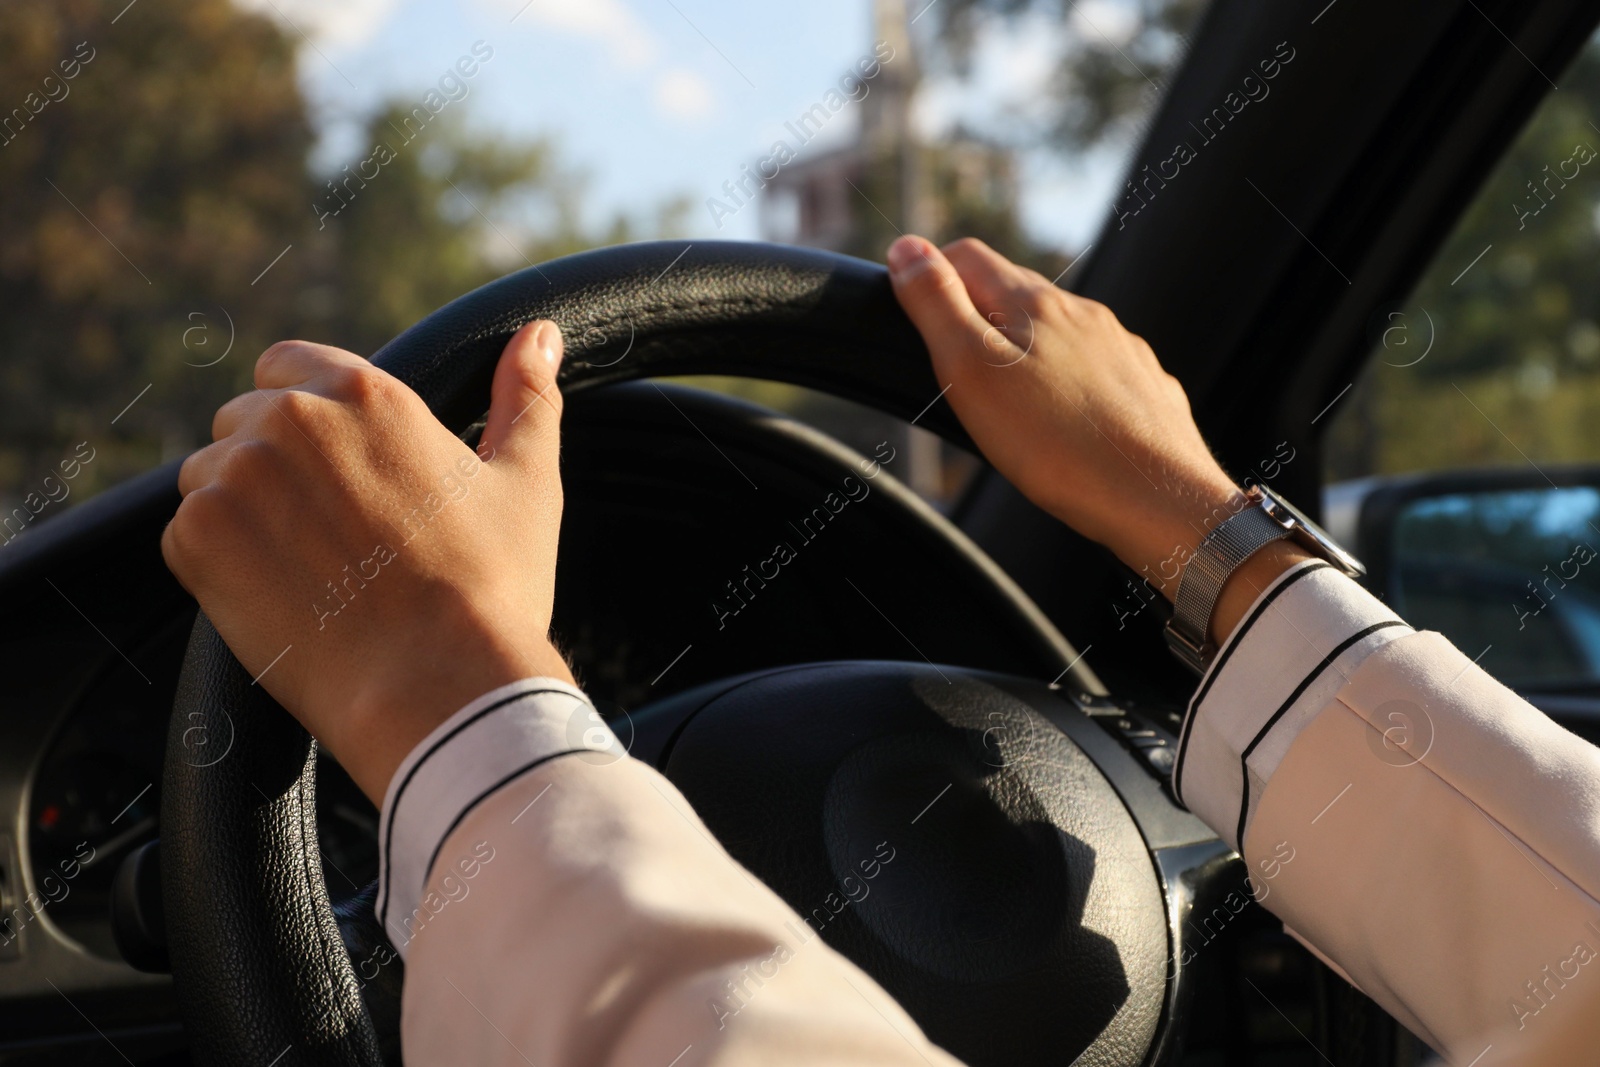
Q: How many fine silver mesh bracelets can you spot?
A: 1